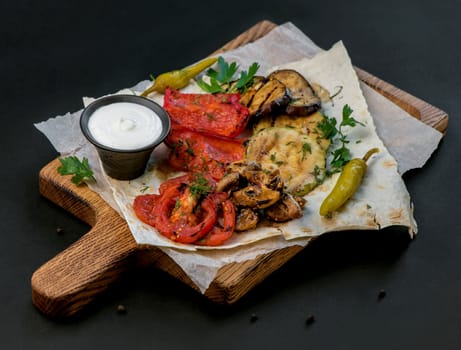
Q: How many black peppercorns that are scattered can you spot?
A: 5